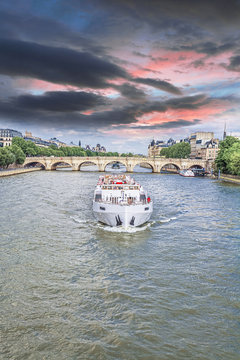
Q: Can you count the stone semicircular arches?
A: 7